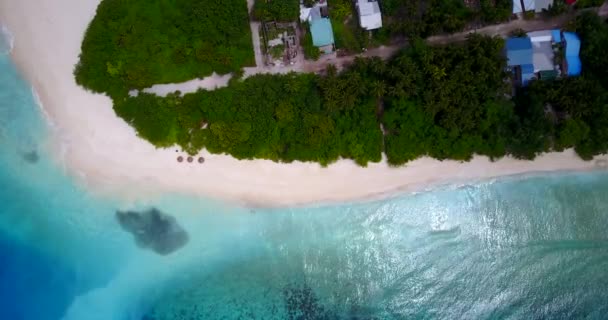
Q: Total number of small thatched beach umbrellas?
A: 3